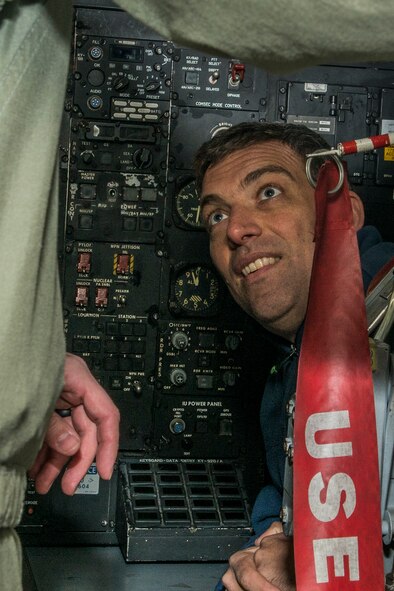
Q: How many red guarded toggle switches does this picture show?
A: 5